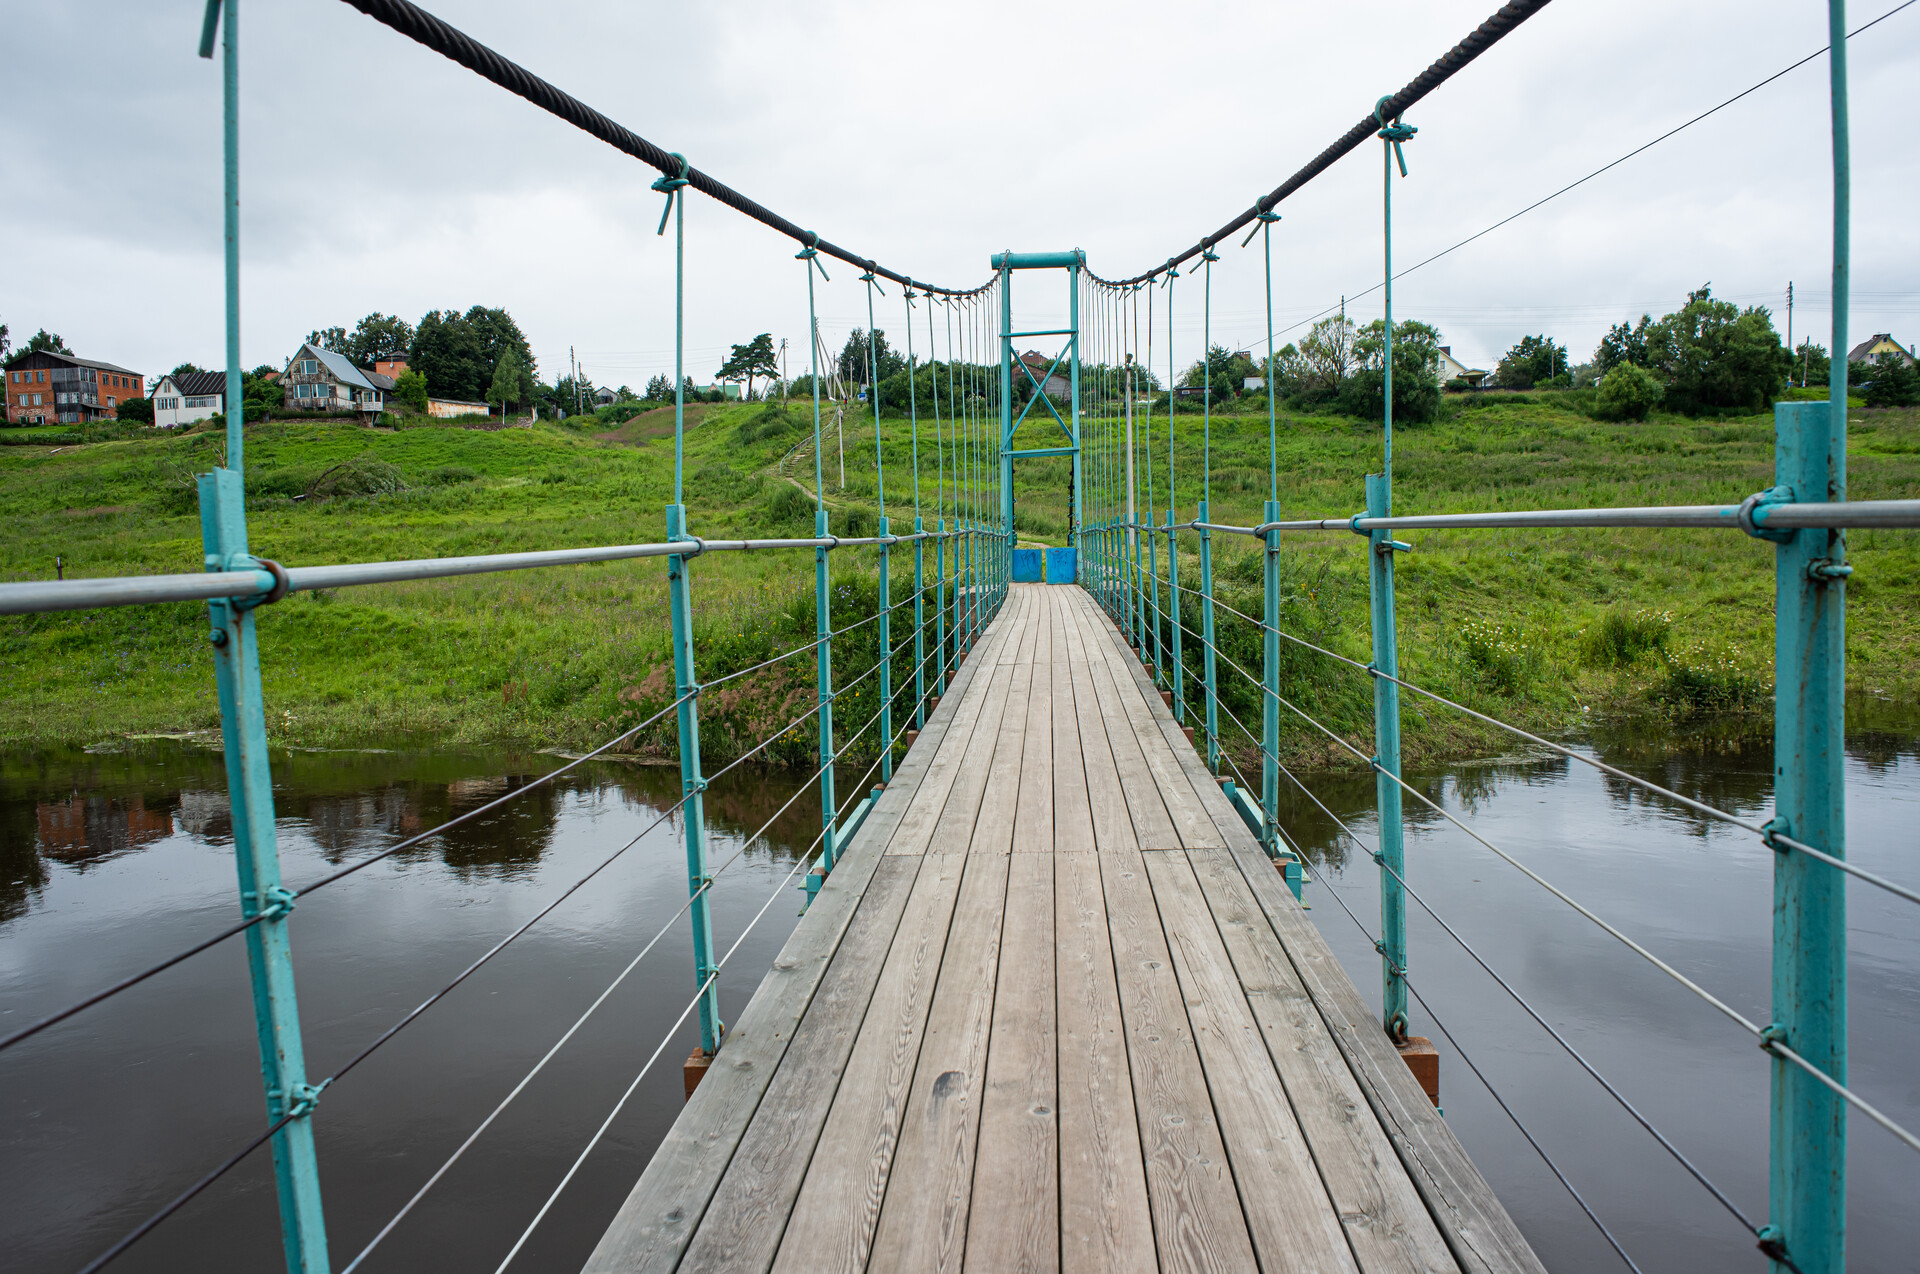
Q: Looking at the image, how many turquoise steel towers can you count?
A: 1